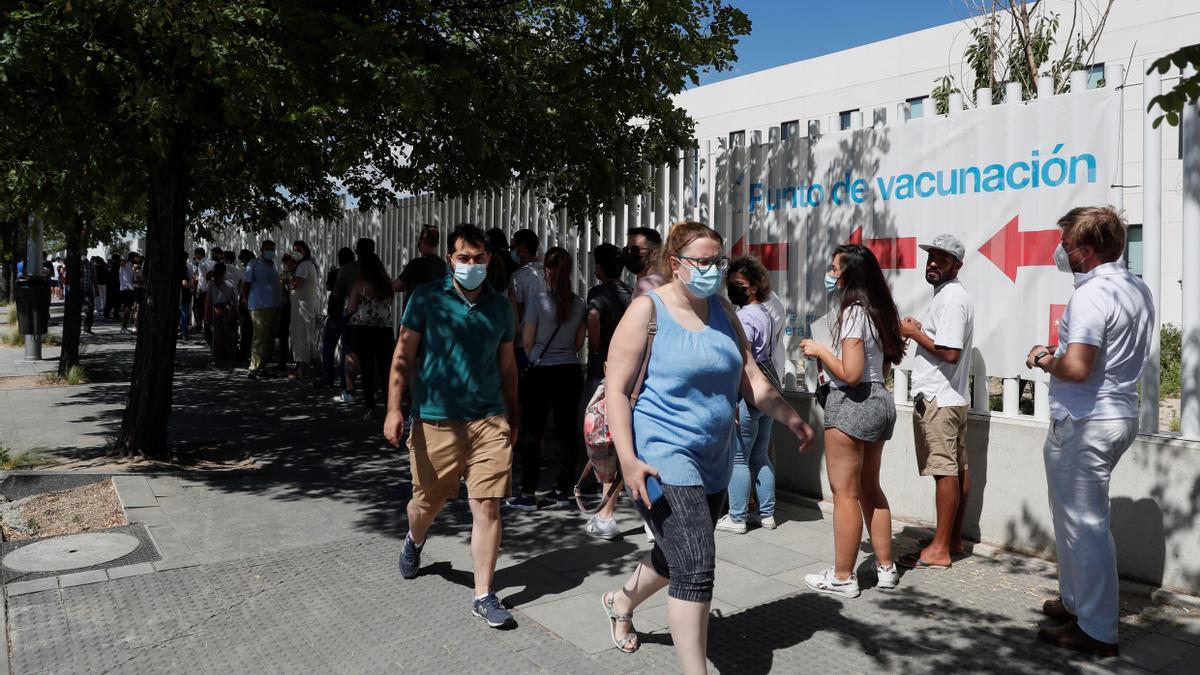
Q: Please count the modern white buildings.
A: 1